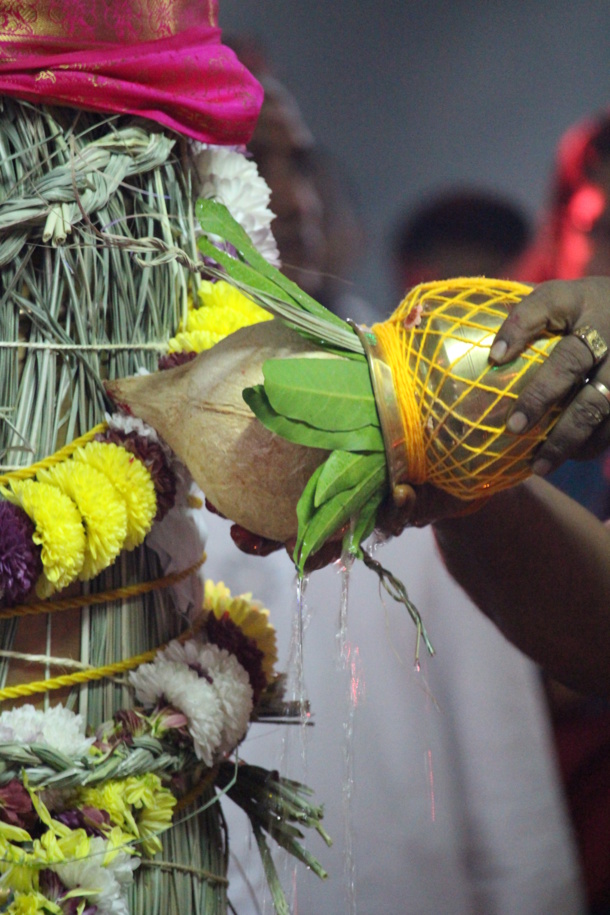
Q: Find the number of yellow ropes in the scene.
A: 3